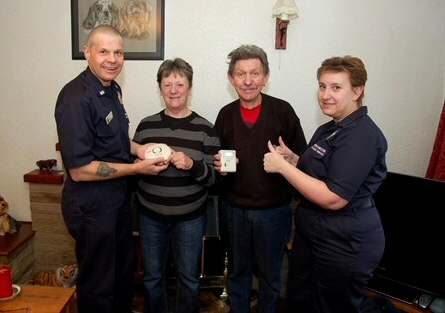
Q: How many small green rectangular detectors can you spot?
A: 0